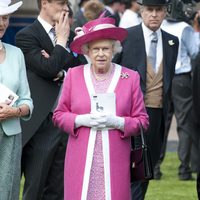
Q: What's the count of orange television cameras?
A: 0